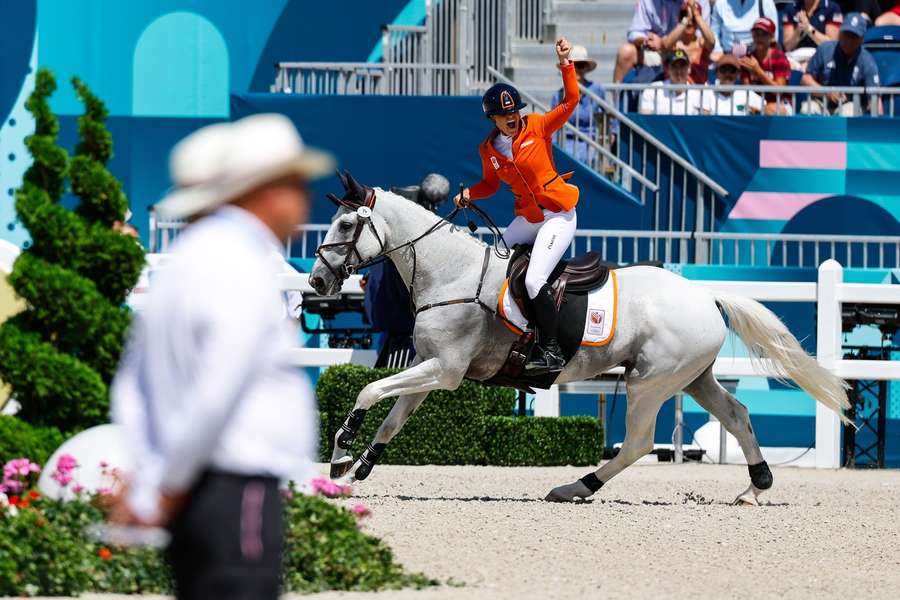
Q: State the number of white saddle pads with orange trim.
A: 1